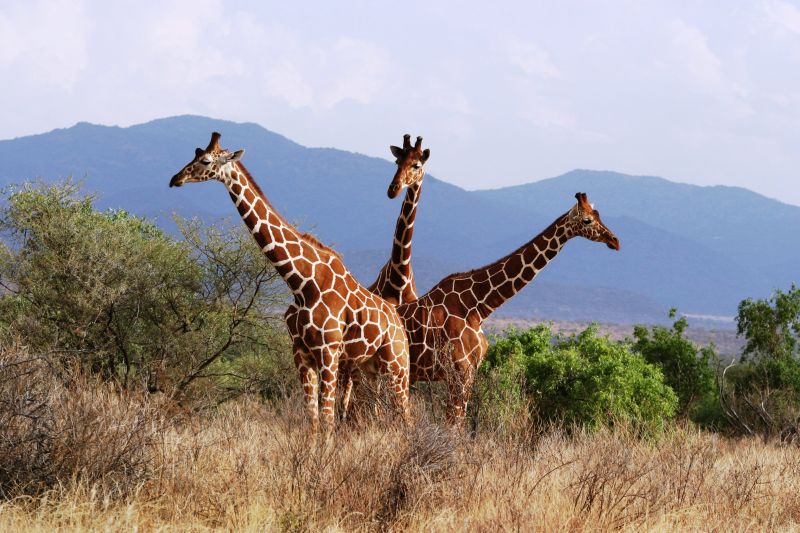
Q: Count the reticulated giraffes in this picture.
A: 3